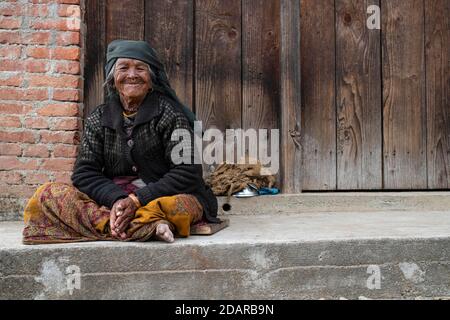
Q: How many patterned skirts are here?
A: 1